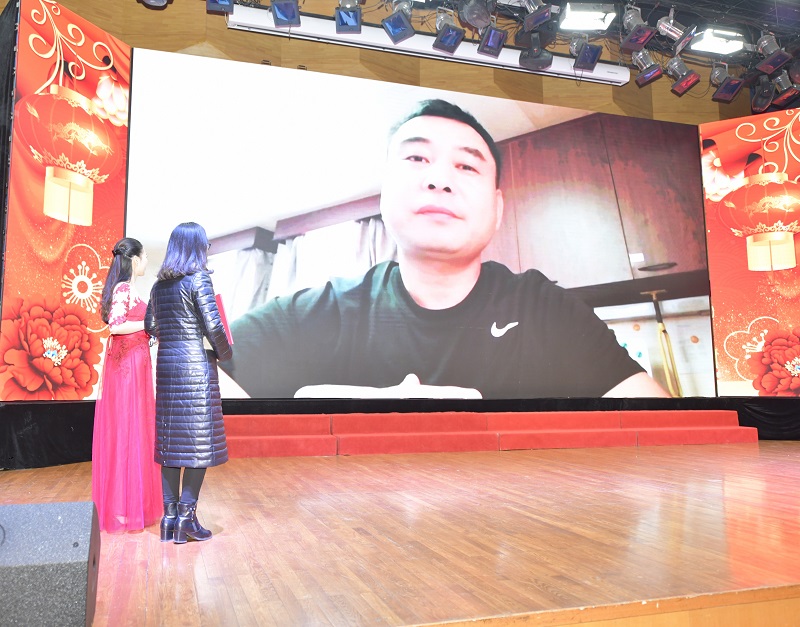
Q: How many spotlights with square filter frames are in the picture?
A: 15